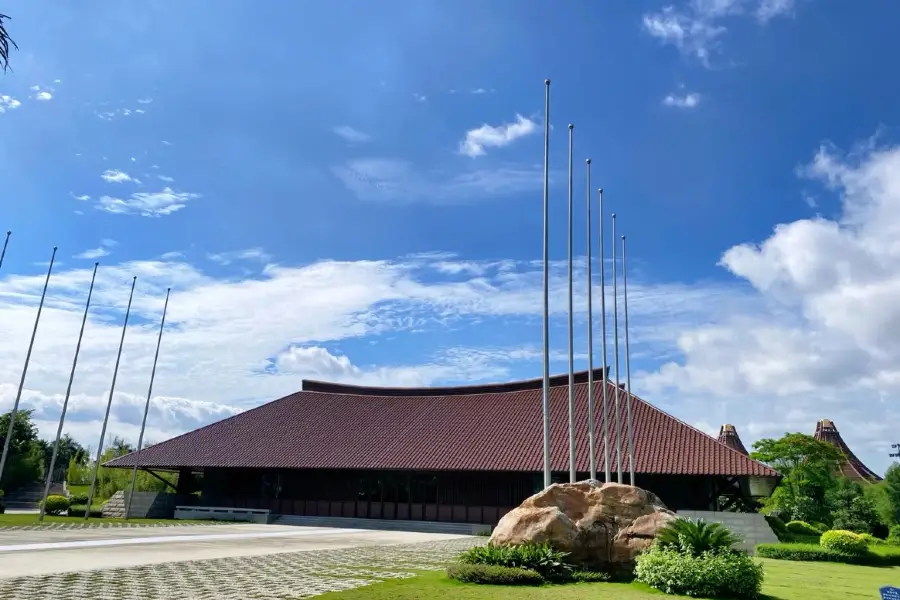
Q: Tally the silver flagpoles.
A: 11